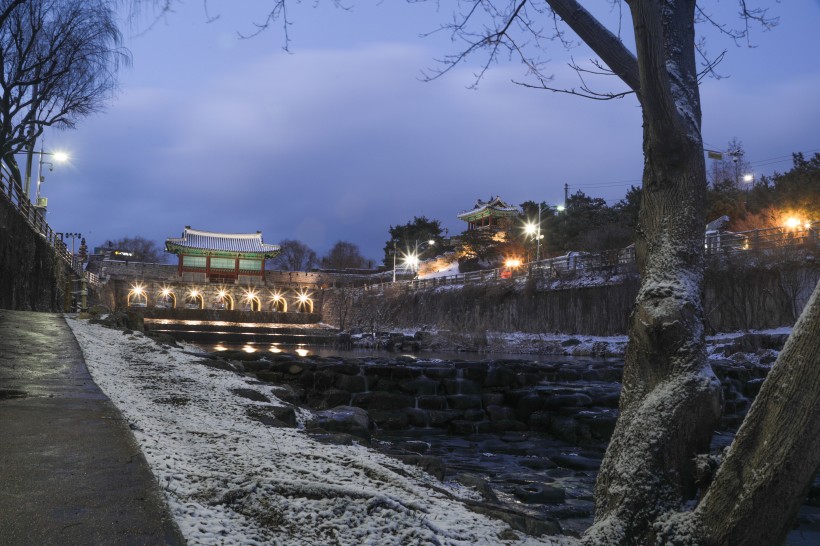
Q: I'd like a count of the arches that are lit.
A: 7